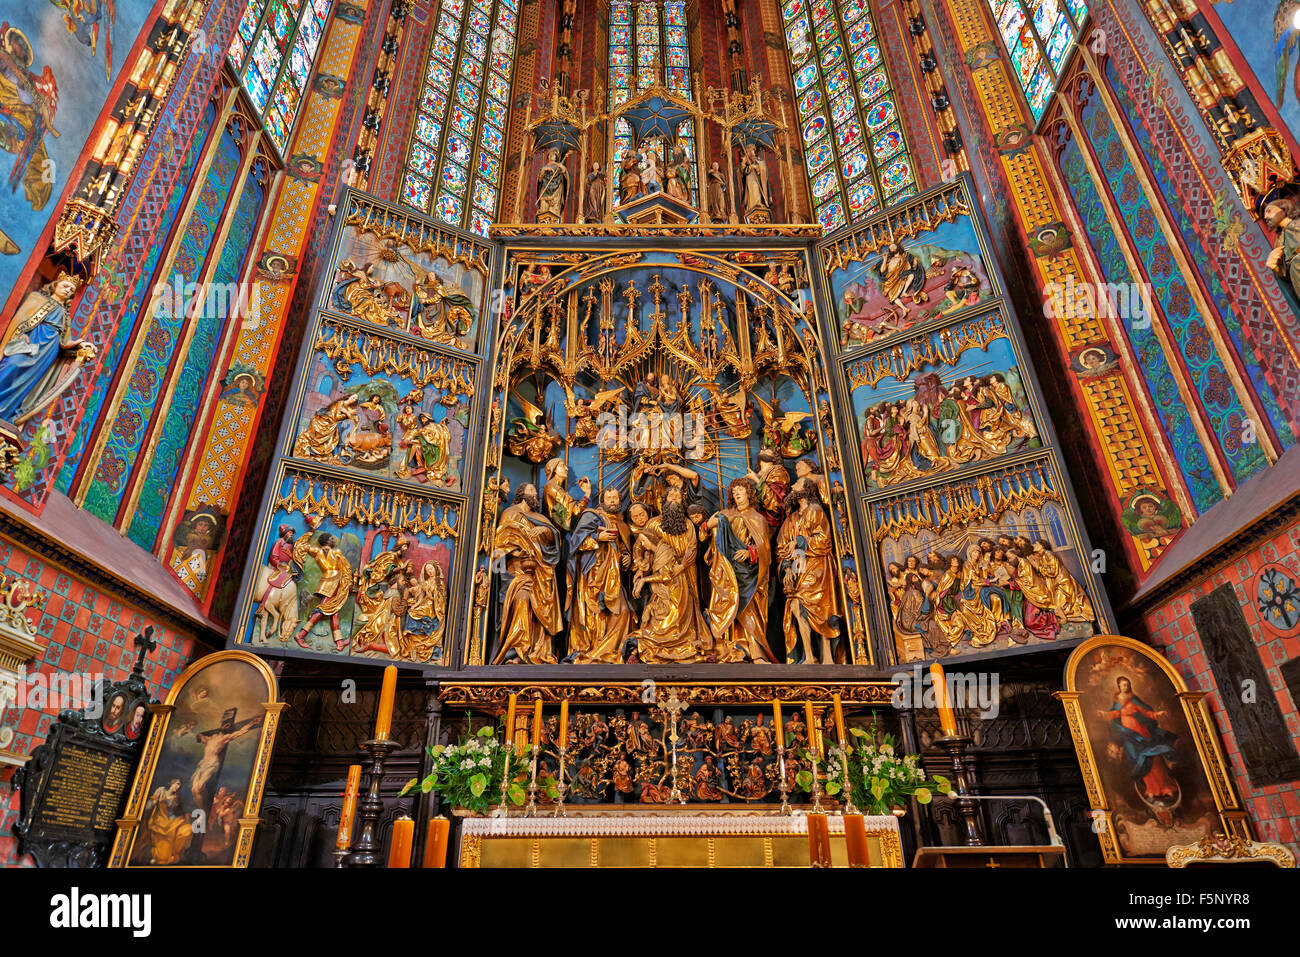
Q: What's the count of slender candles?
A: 6